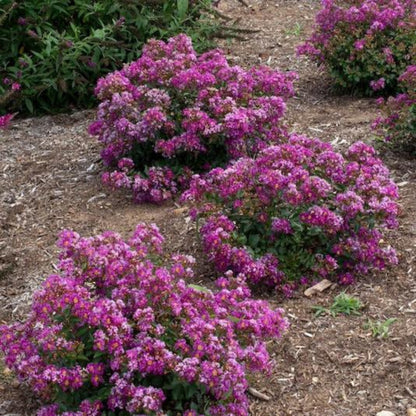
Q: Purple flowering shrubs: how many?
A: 5